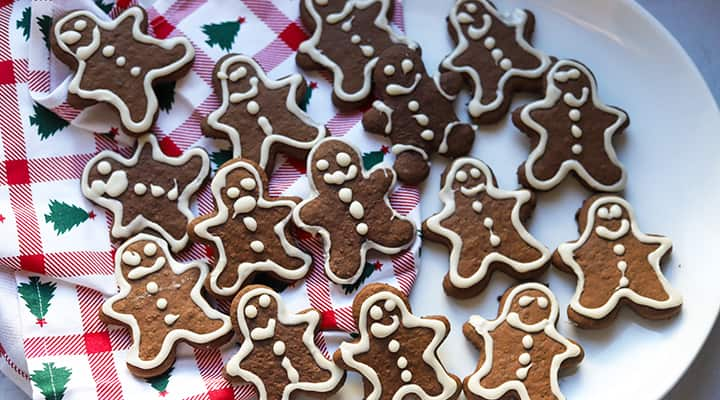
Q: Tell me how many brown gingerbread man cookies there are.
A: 15